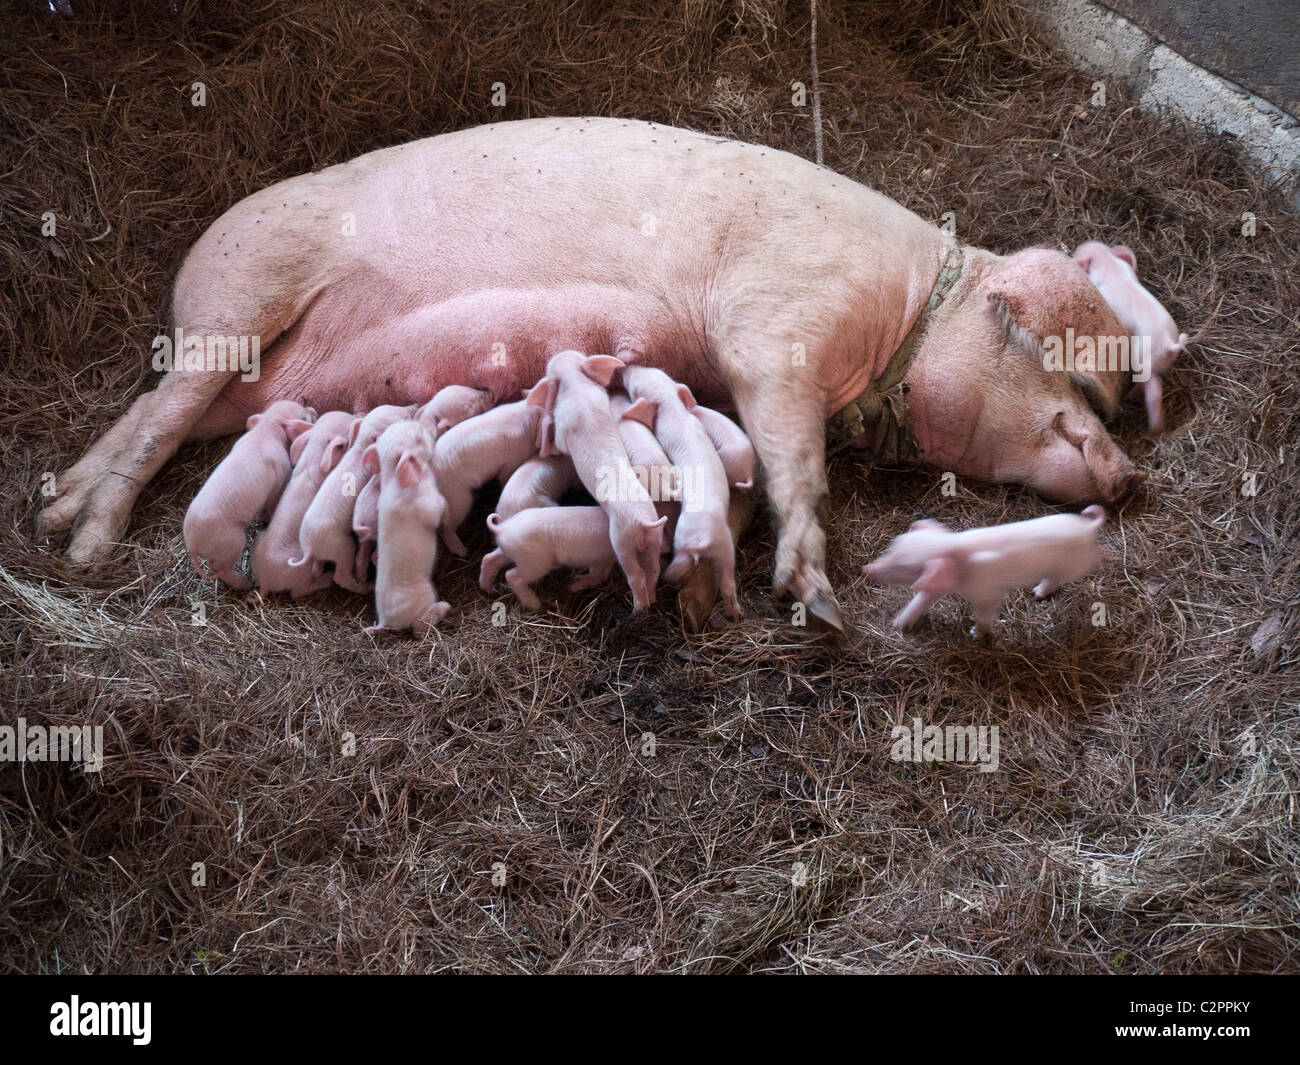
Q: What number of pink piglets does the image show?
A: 14